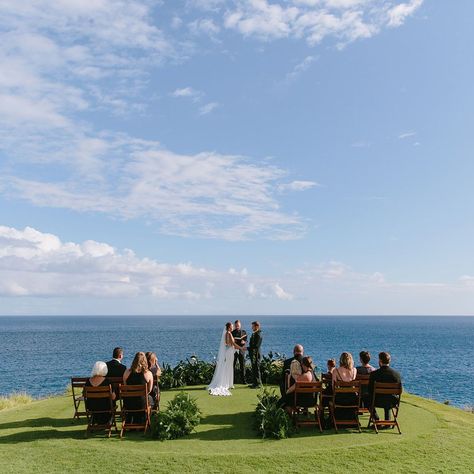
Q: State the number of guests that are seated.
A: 10